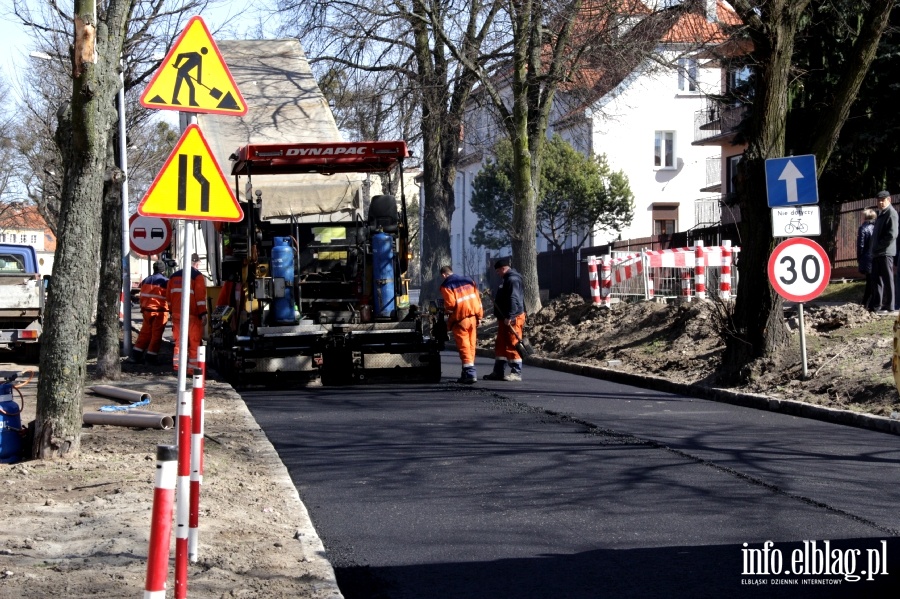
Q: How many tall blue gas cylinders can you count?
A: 2